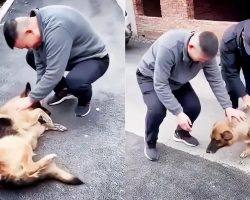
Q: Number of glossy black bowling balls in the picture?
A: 0